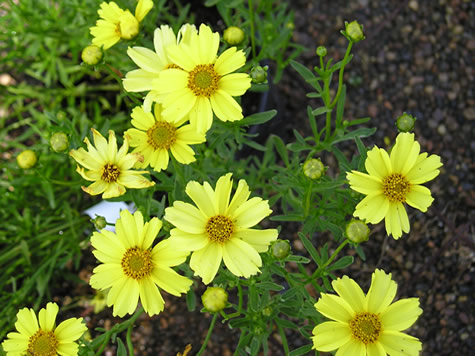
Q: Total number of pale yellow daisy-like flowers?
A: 10